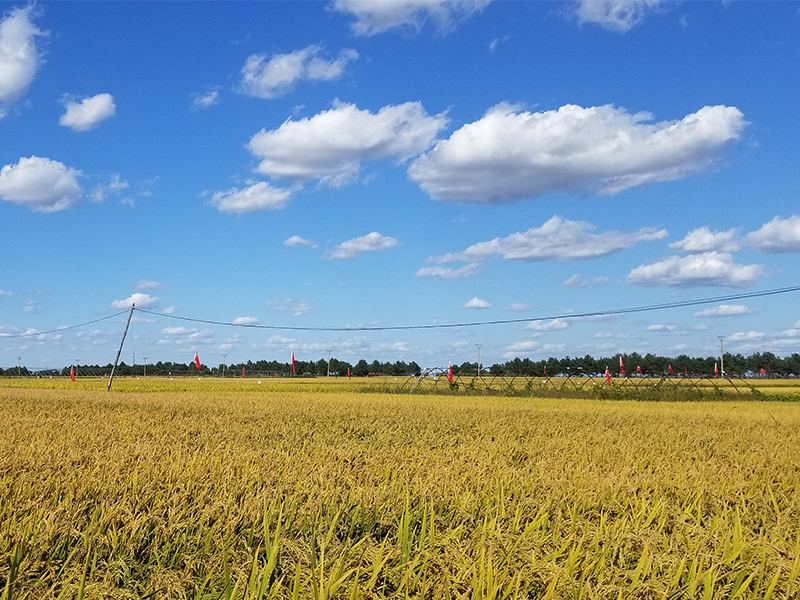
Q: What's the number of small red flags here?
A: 14